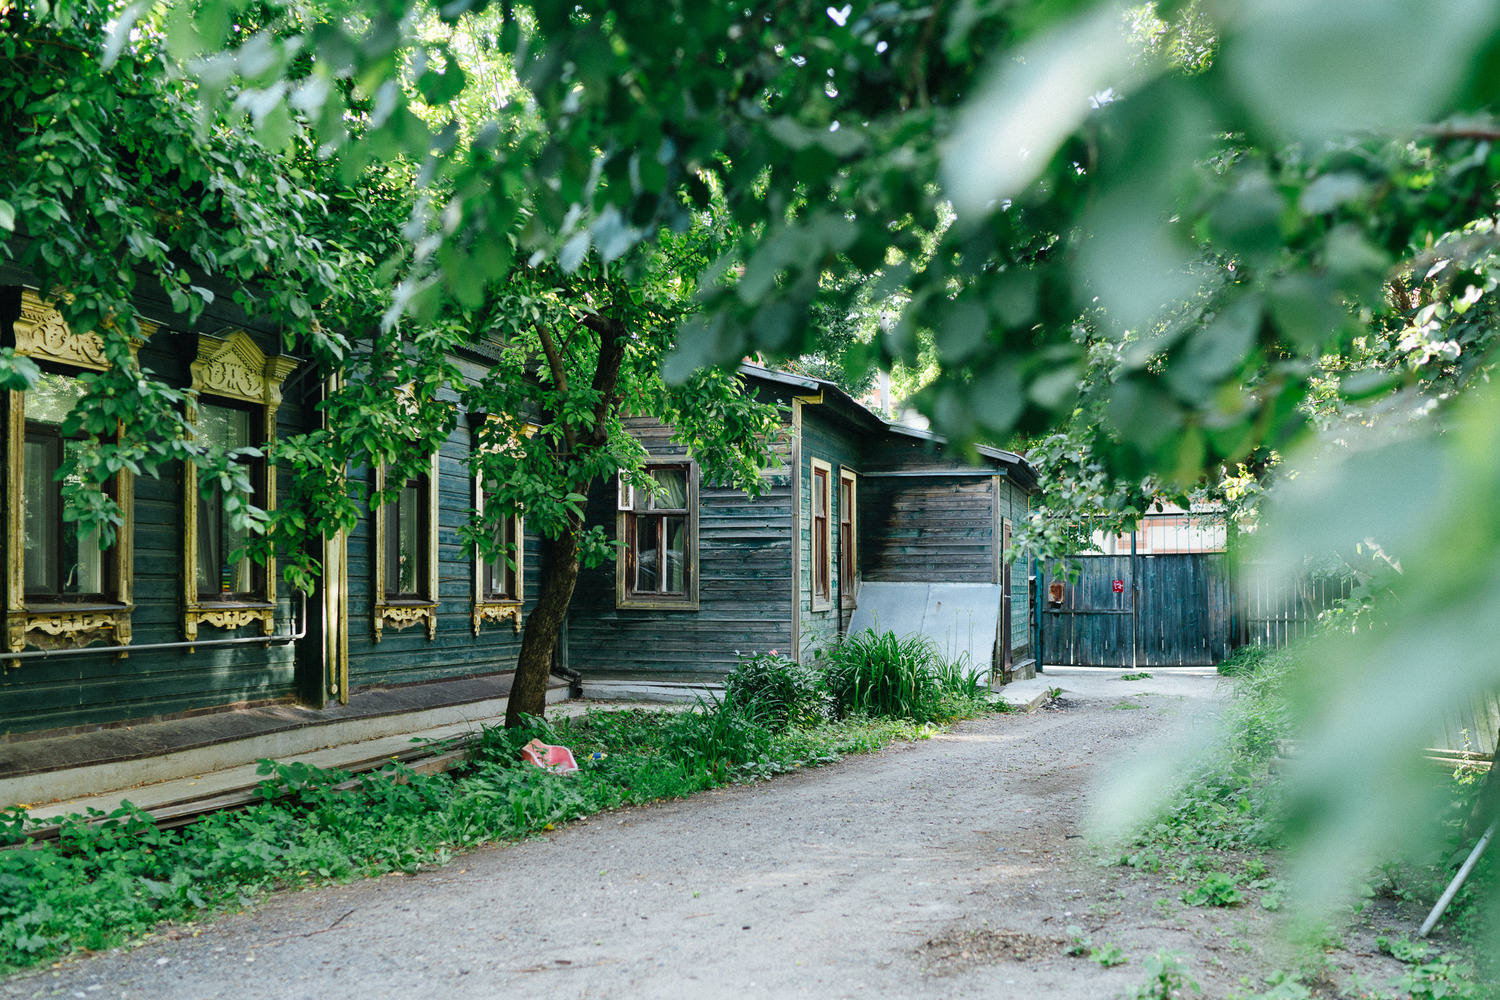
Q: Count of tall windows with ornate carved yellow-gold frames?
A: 4